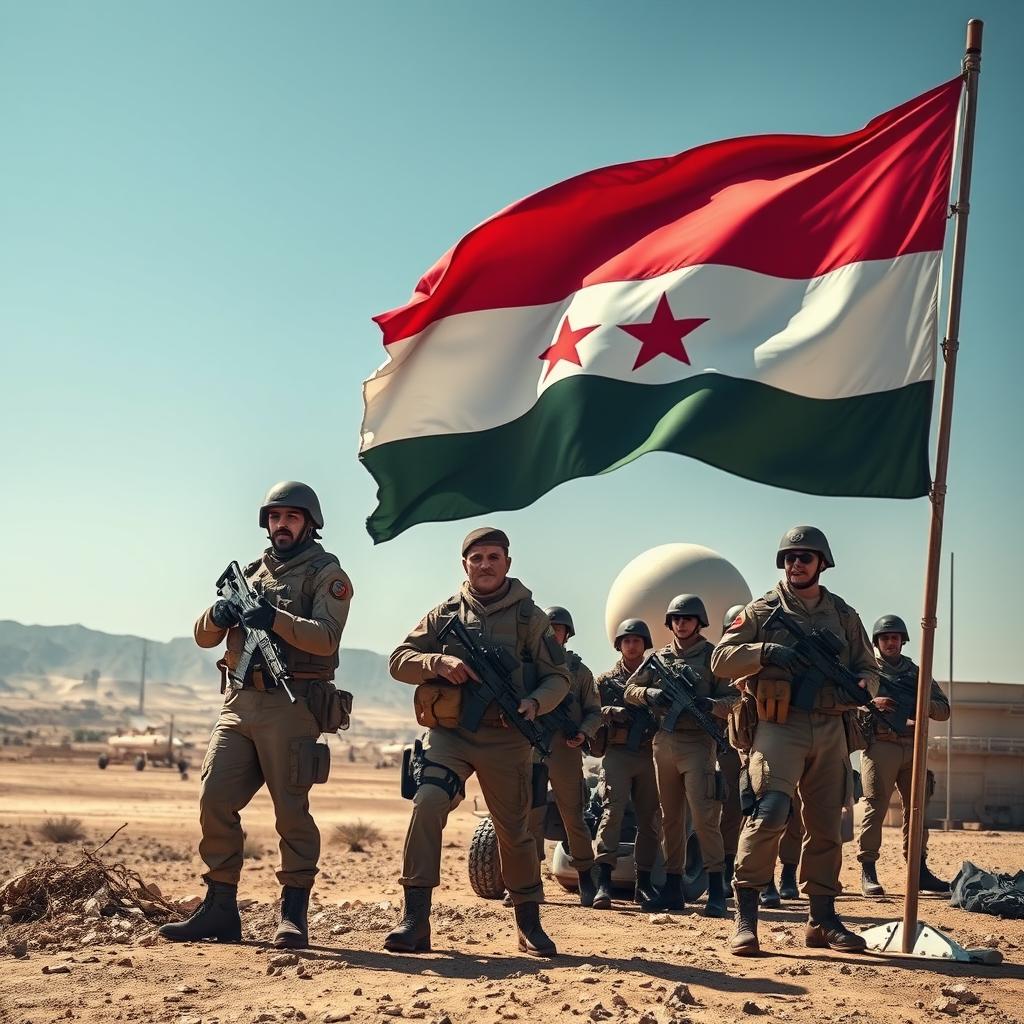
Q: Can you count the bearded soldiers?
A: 1